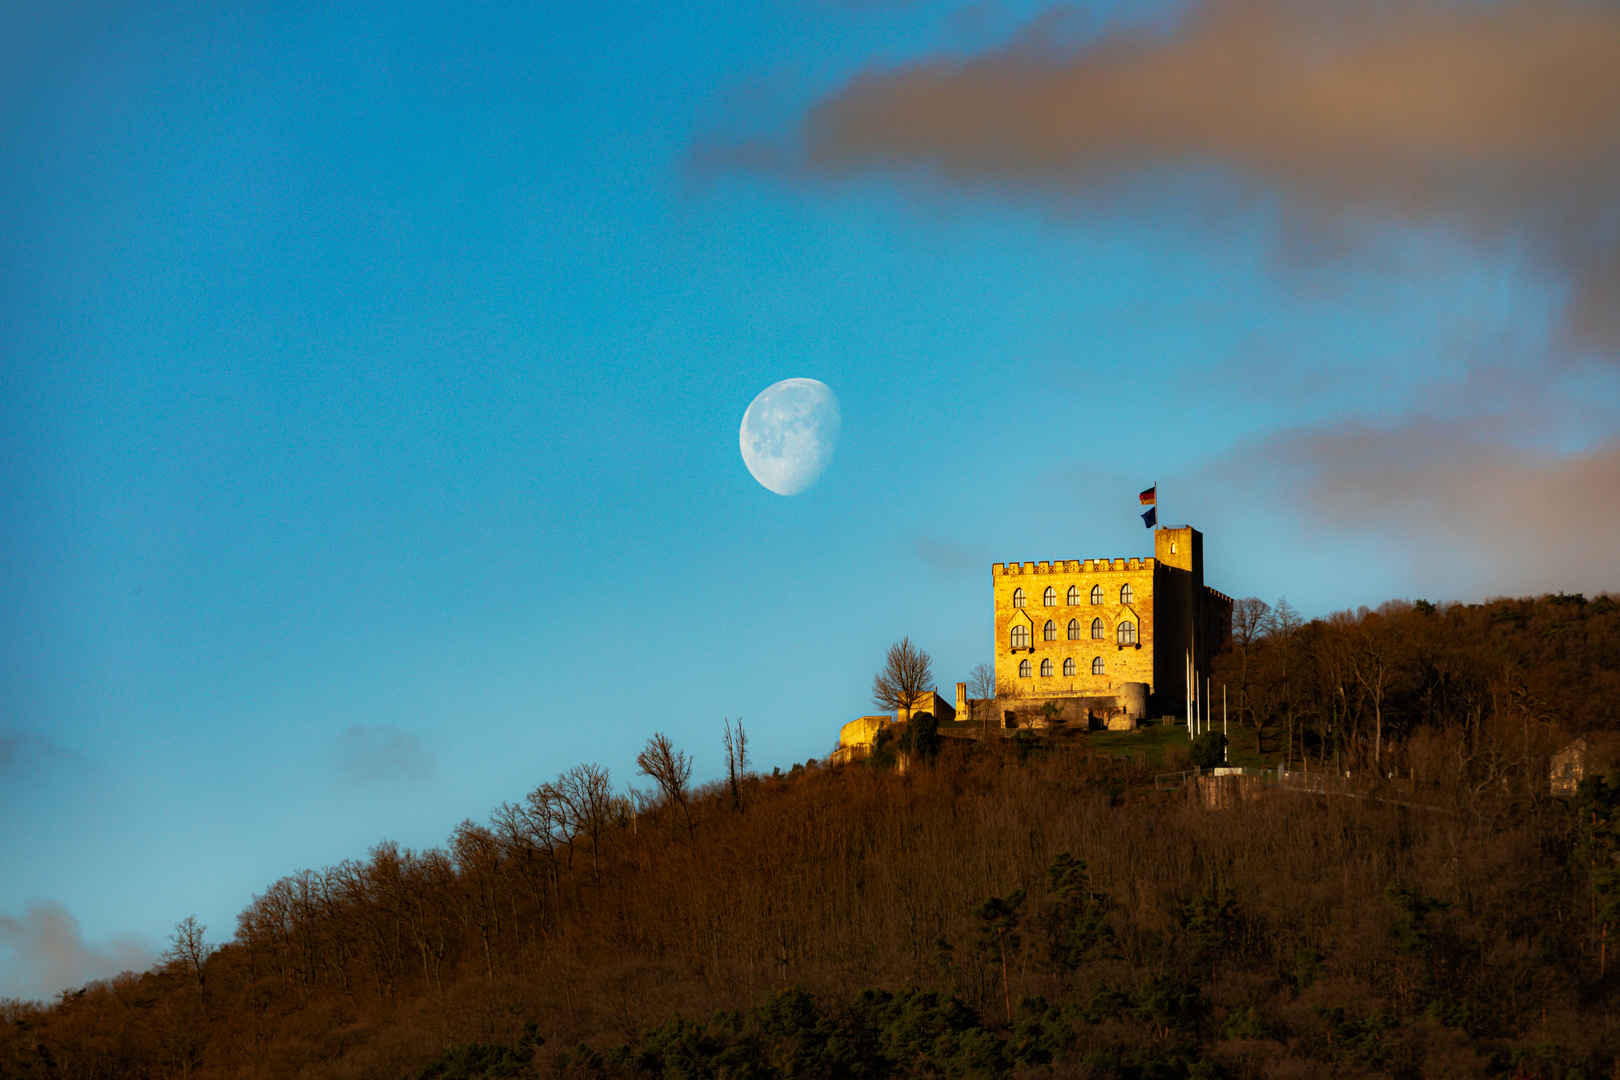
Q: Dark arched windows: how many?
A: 14